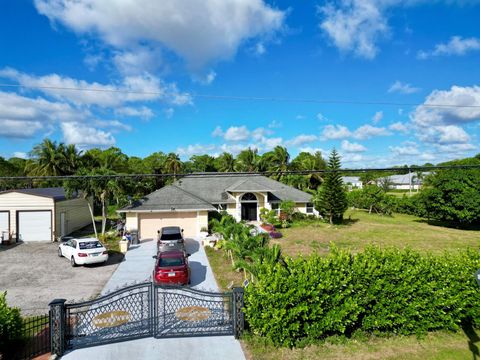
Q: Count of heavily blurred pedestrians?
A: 0